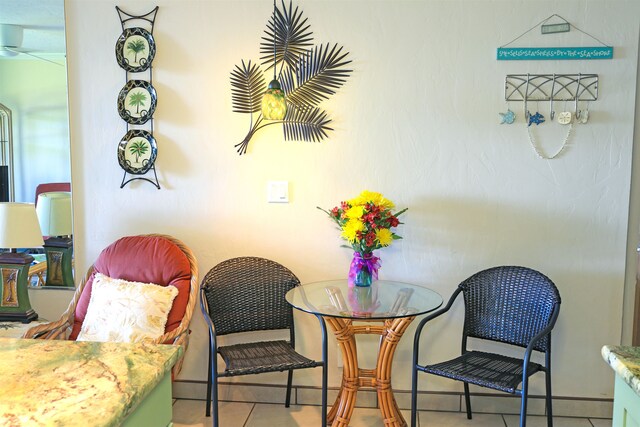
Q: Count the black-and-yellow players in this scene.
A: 0